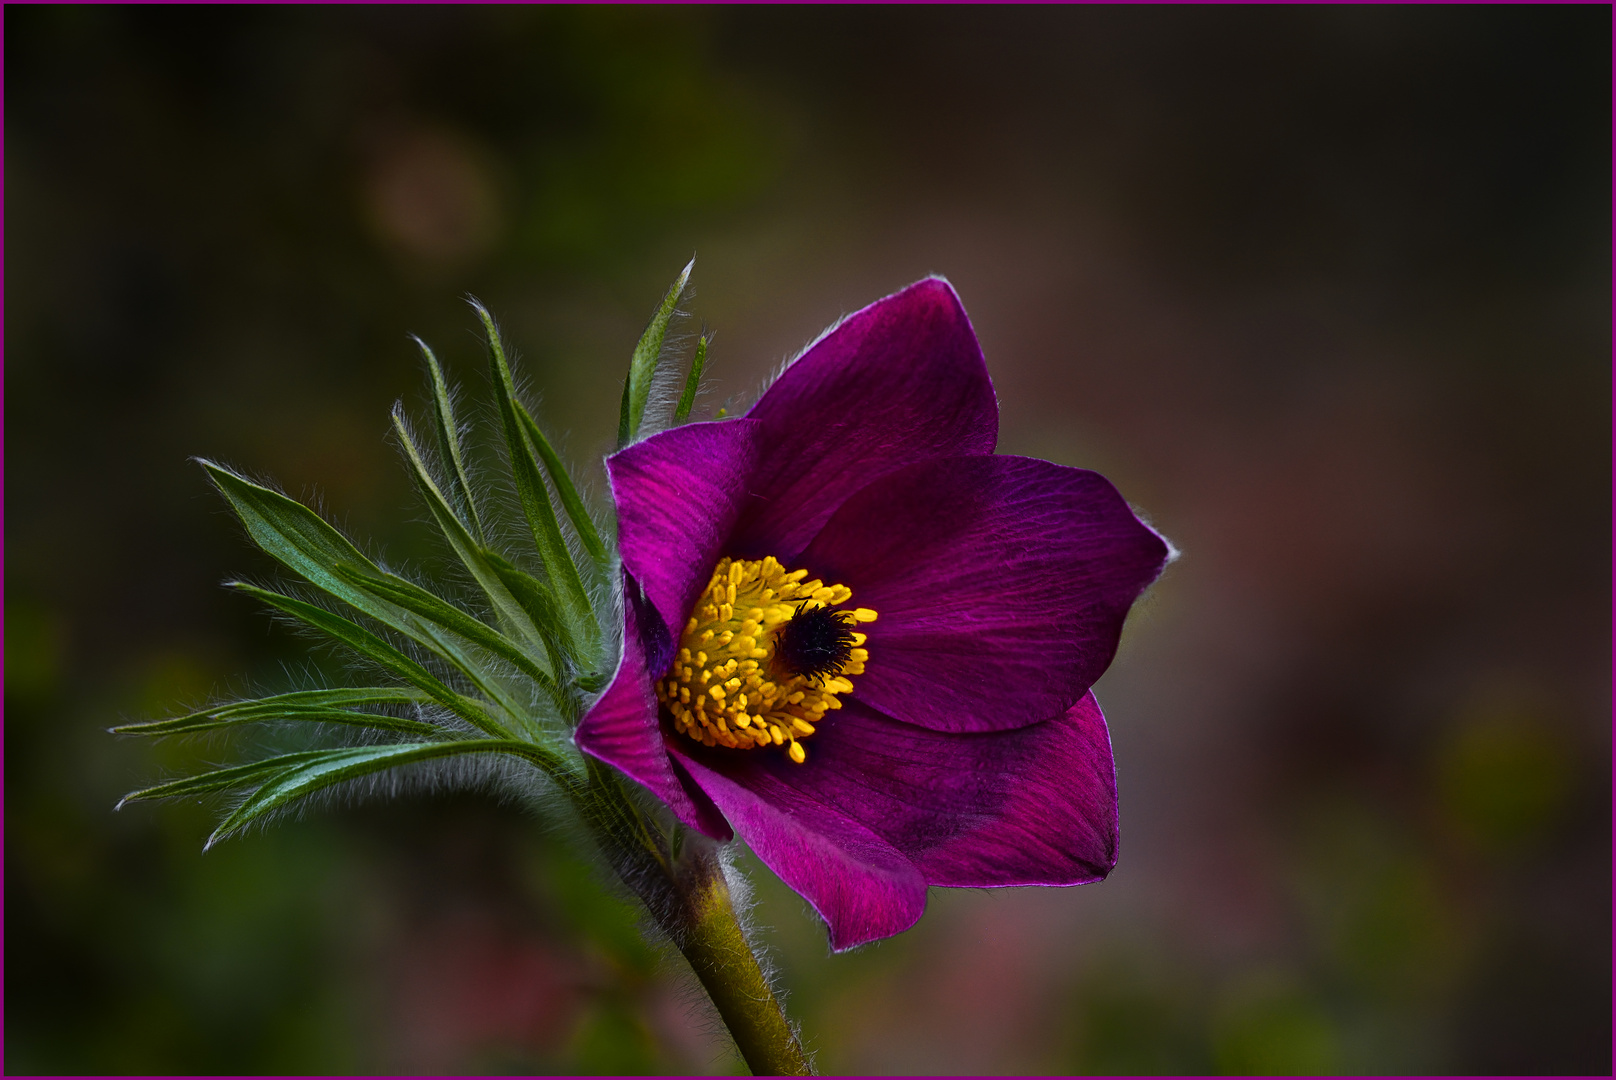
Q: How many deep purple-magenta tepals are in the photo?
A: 6